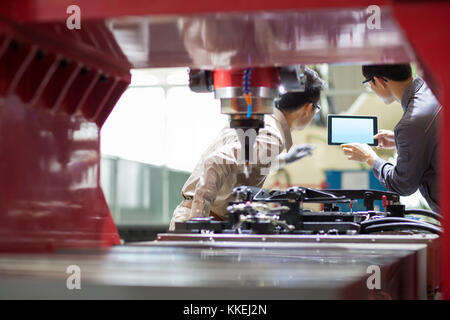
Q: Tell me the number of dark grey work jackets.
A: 1